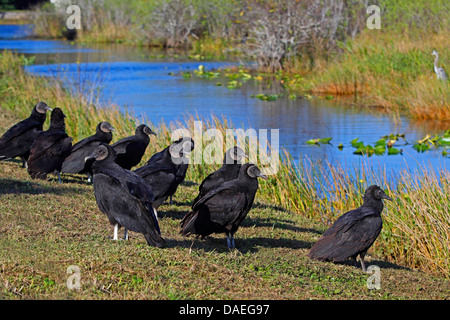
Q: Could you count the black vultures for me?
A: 10